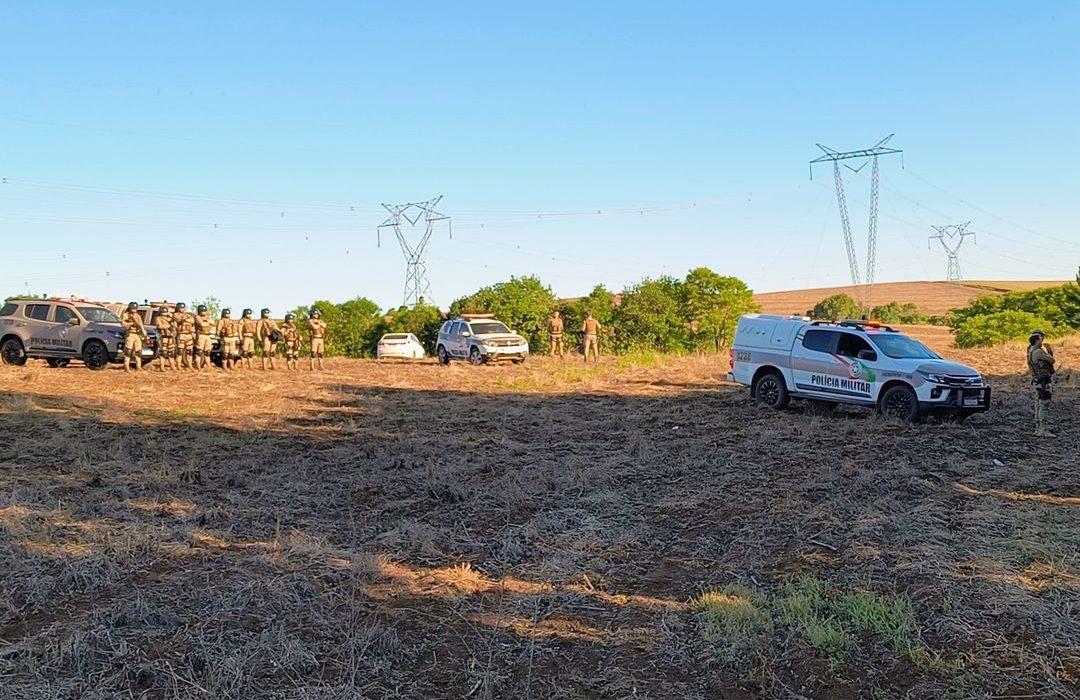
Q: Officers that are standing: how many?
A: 12